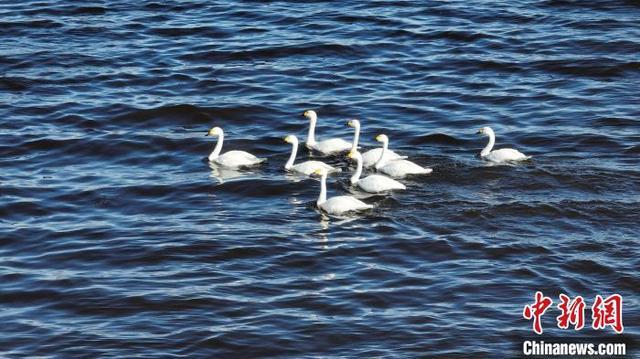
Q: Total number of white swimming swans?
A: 8